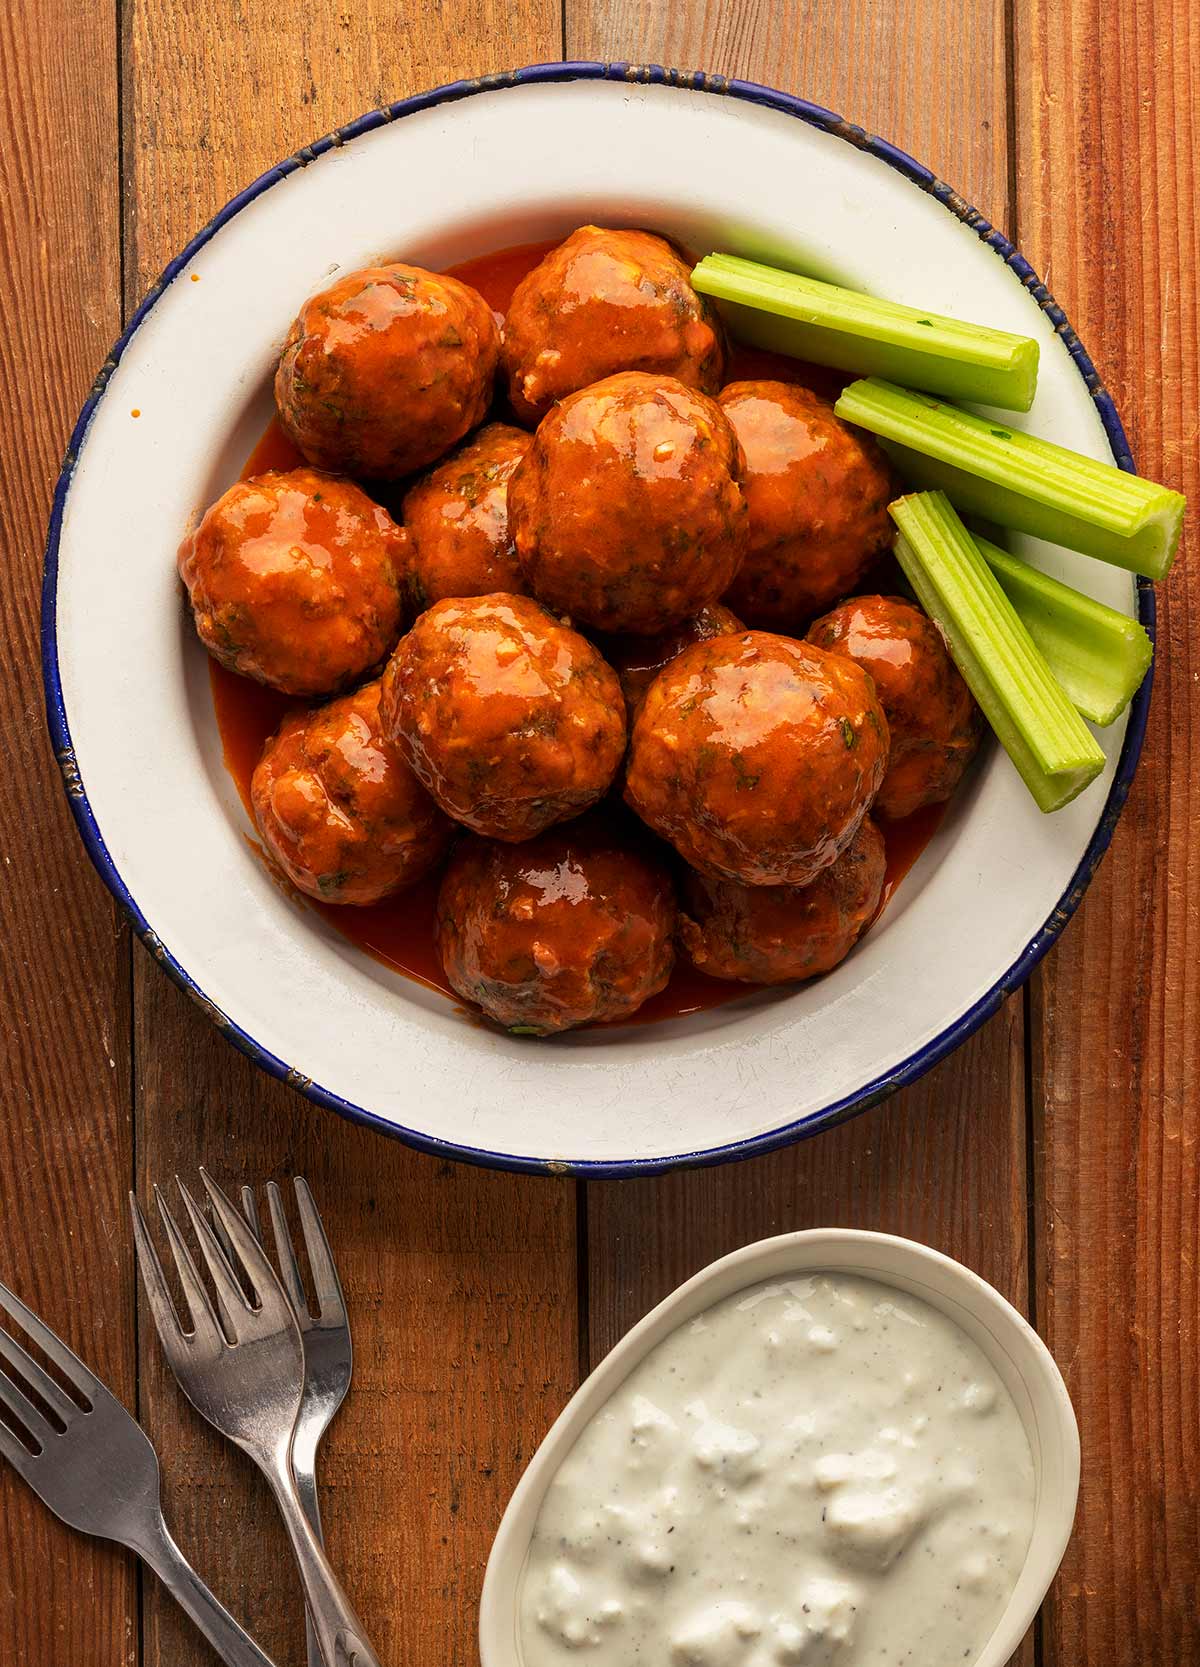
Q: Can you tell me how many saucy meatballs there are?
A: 13